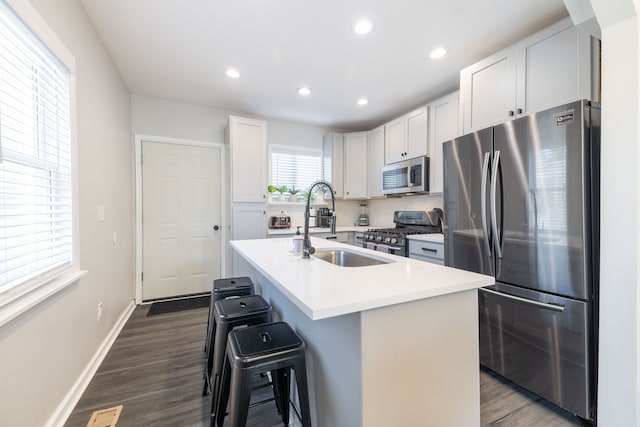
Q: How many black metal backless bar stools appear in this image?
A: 3